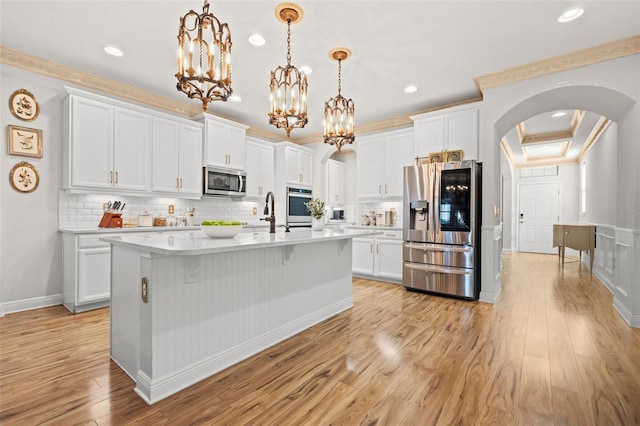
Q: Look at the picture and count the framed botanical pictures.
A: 3